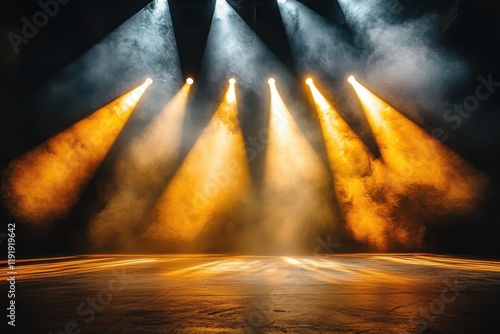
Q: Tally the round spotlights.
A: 6